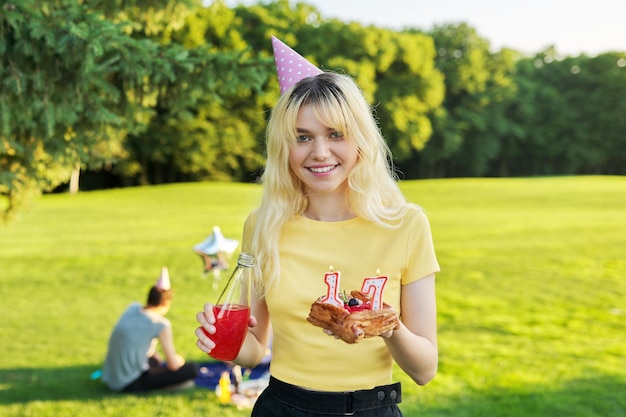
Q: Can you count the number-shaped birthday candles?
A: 2